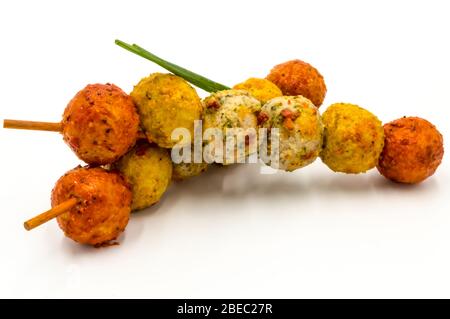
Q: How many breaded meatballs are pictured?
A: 11